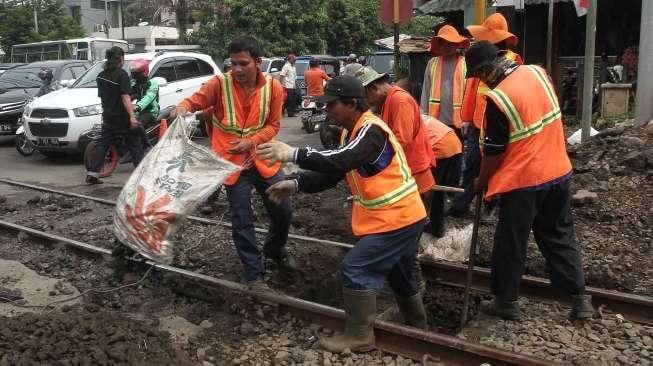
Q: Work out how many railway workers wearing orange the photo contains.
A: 7